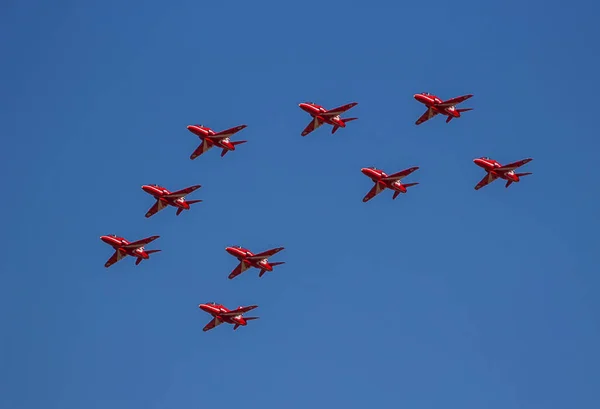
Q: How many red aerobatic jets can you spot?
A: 9